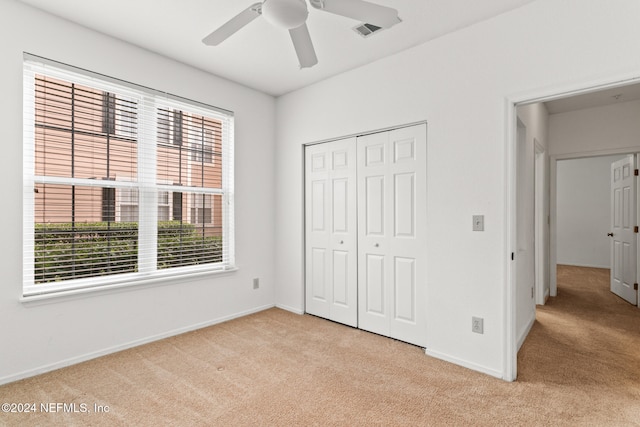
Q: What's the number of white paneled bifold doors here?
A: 2